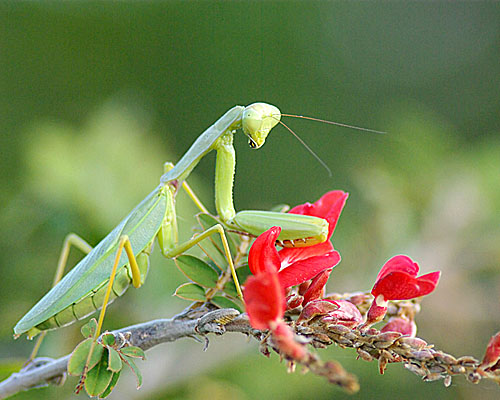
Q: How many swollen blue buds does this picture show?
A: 0